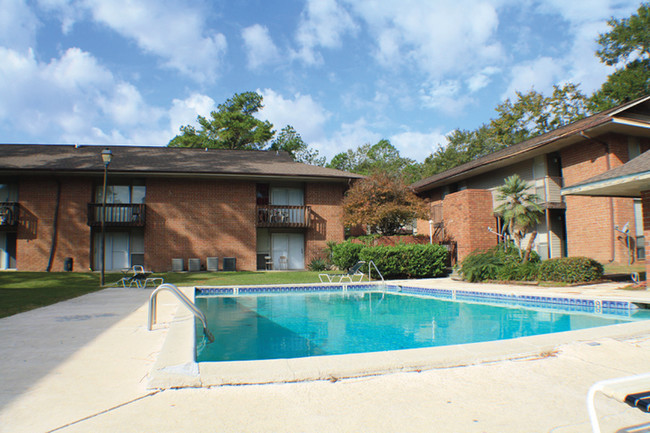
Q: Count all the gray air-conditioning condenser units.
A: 4